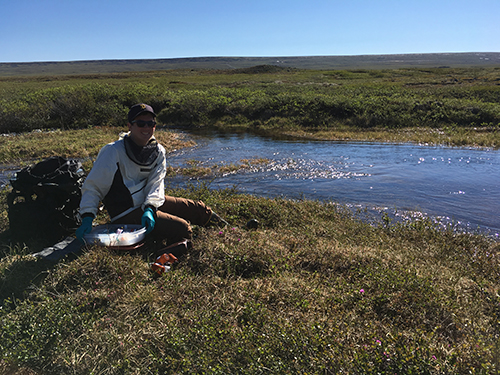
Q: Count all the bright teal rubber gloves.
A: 2